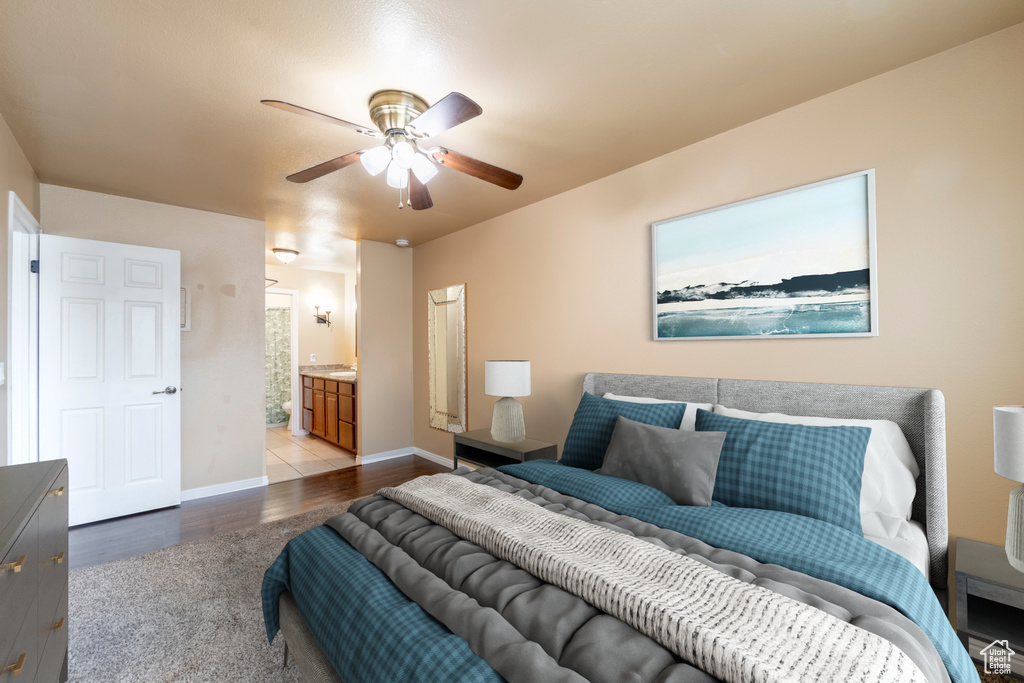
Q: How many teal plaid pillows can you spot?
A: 2